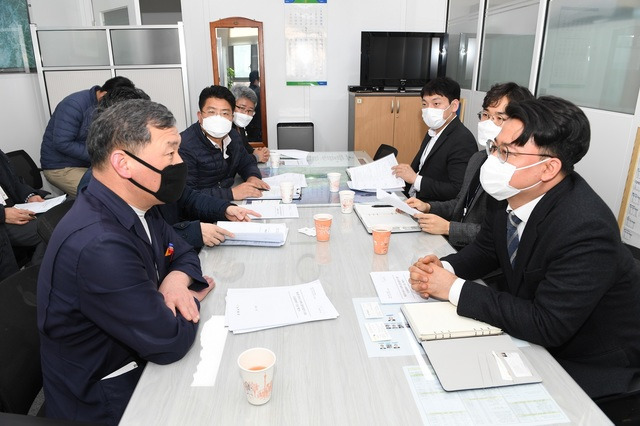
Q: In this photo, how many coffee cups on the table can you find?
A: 7